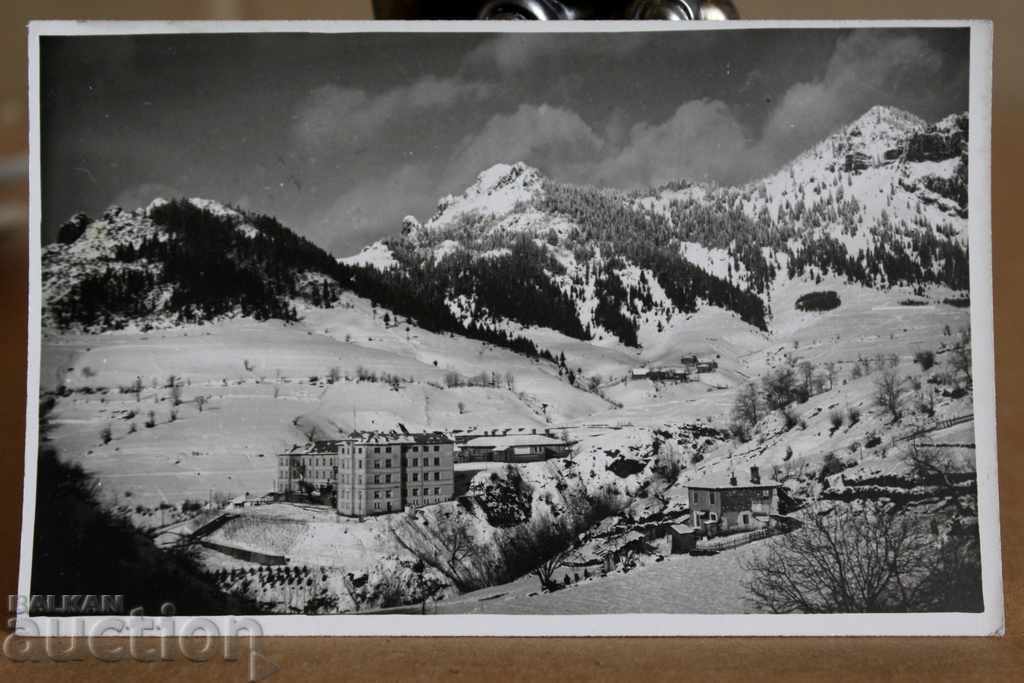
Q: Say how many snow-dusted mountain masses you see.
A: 3